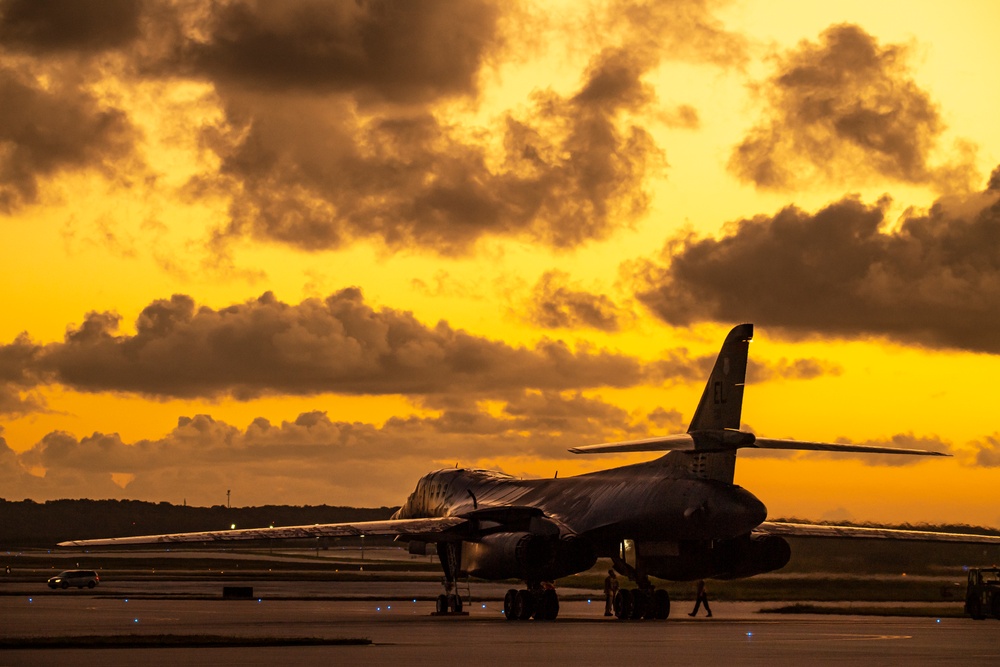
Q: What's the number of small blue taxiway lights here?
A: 12